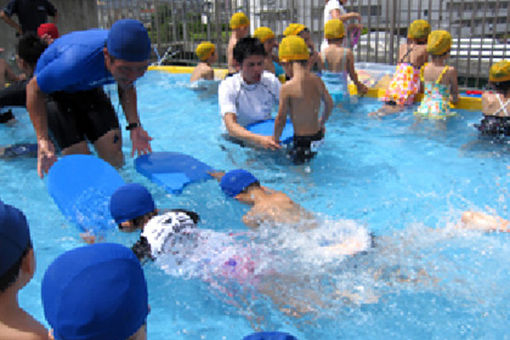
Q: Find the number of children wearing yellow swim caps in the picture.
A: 9